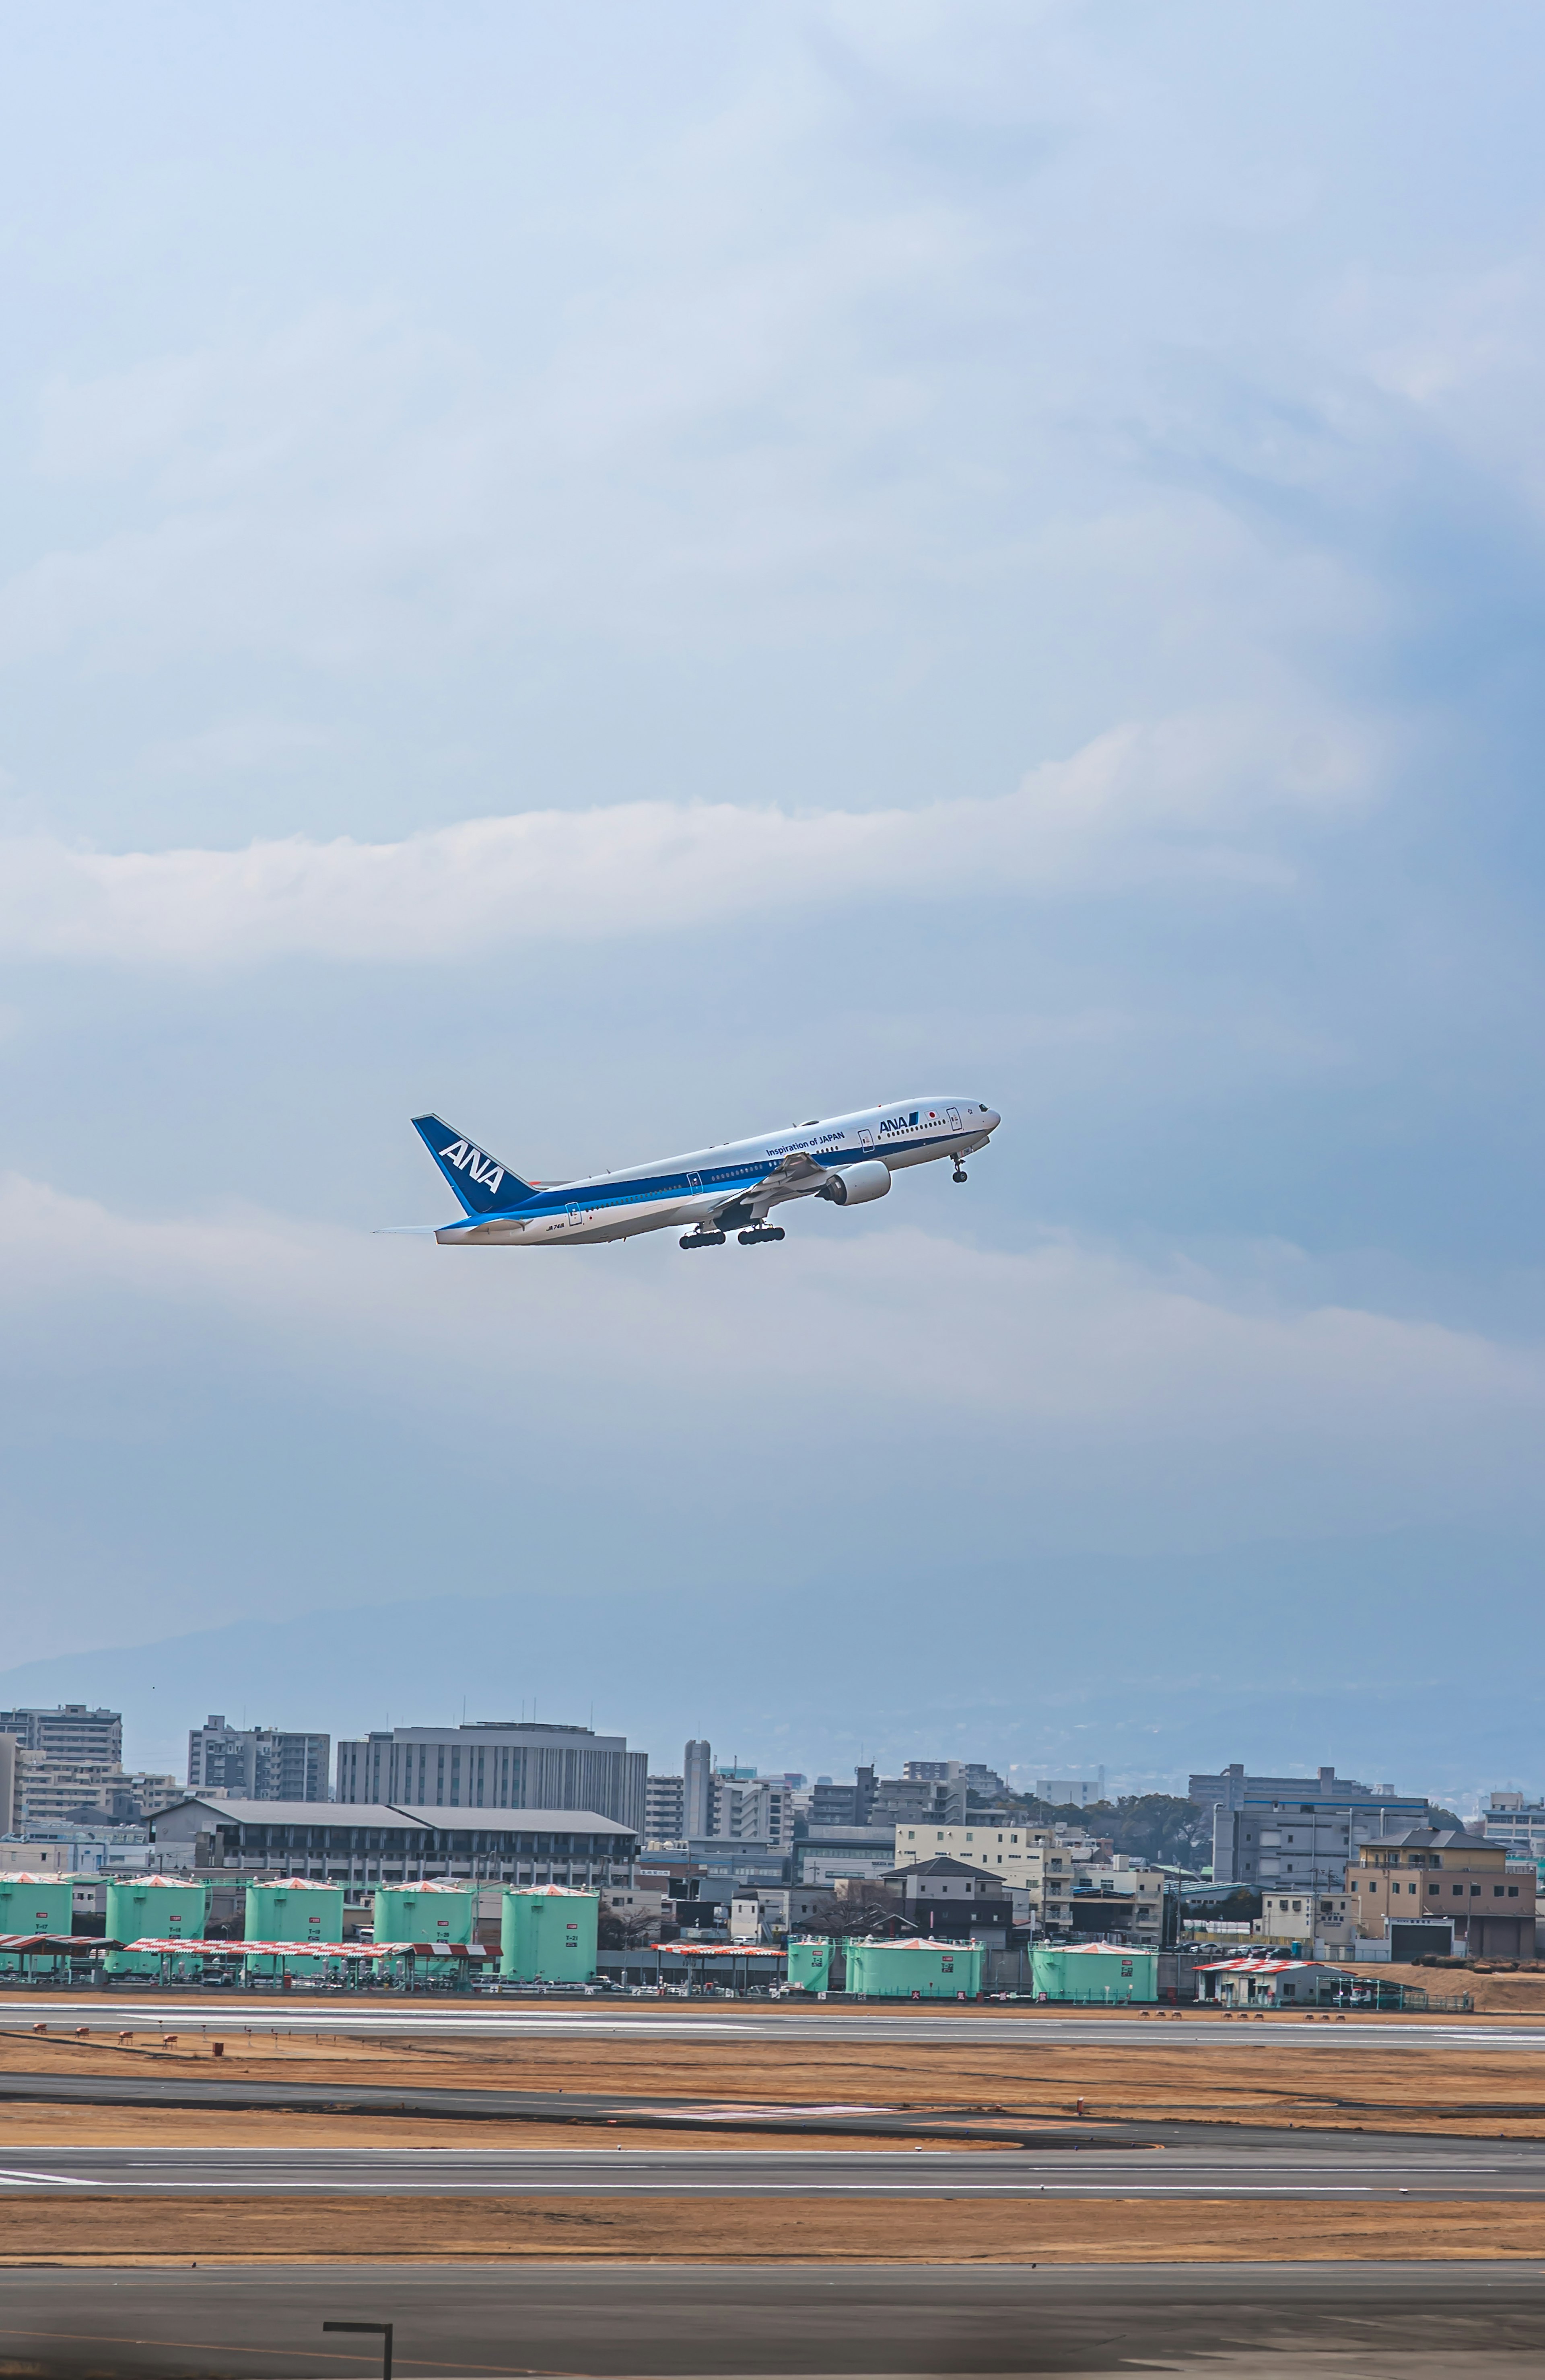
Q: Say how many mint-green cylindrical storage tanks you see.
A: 8